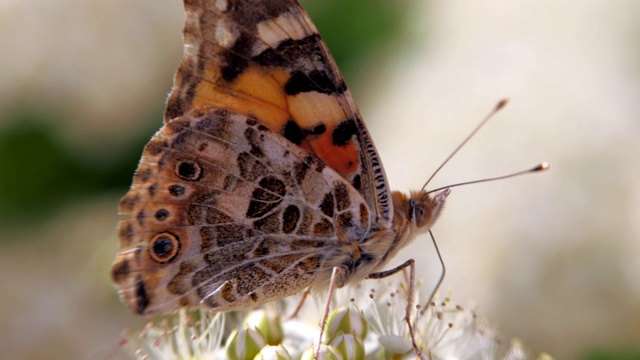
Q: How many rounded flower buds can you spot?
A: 6